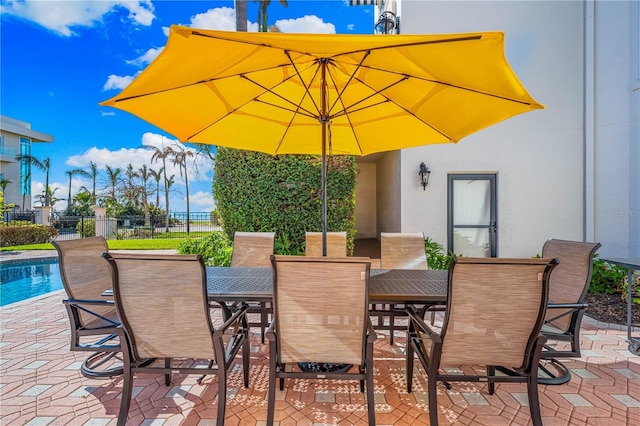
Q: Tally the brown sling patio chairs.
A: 8